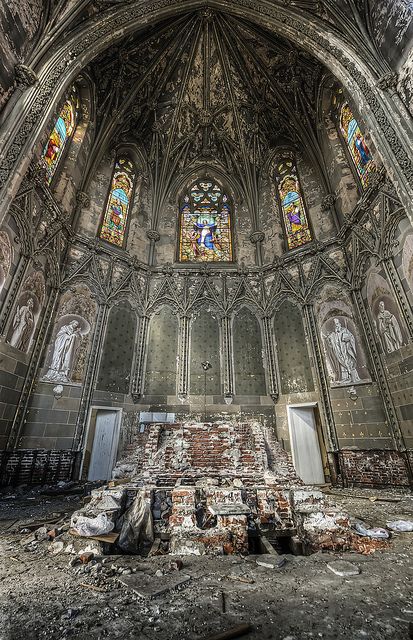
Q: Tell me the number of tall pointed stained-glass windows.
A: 5